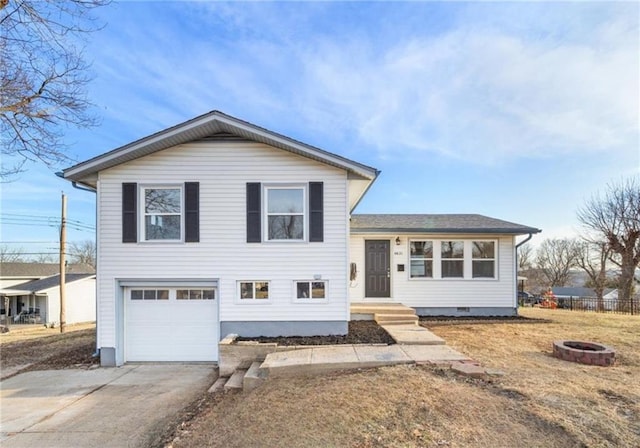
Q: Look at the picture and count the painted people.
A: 0